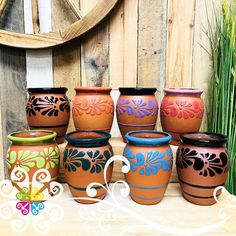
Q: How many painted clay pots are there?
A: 8